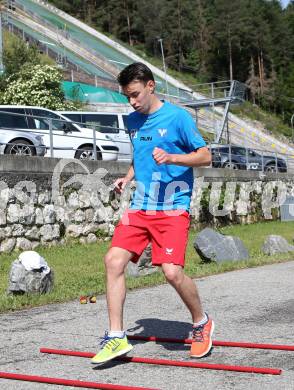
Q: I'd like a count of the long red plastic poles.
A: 3